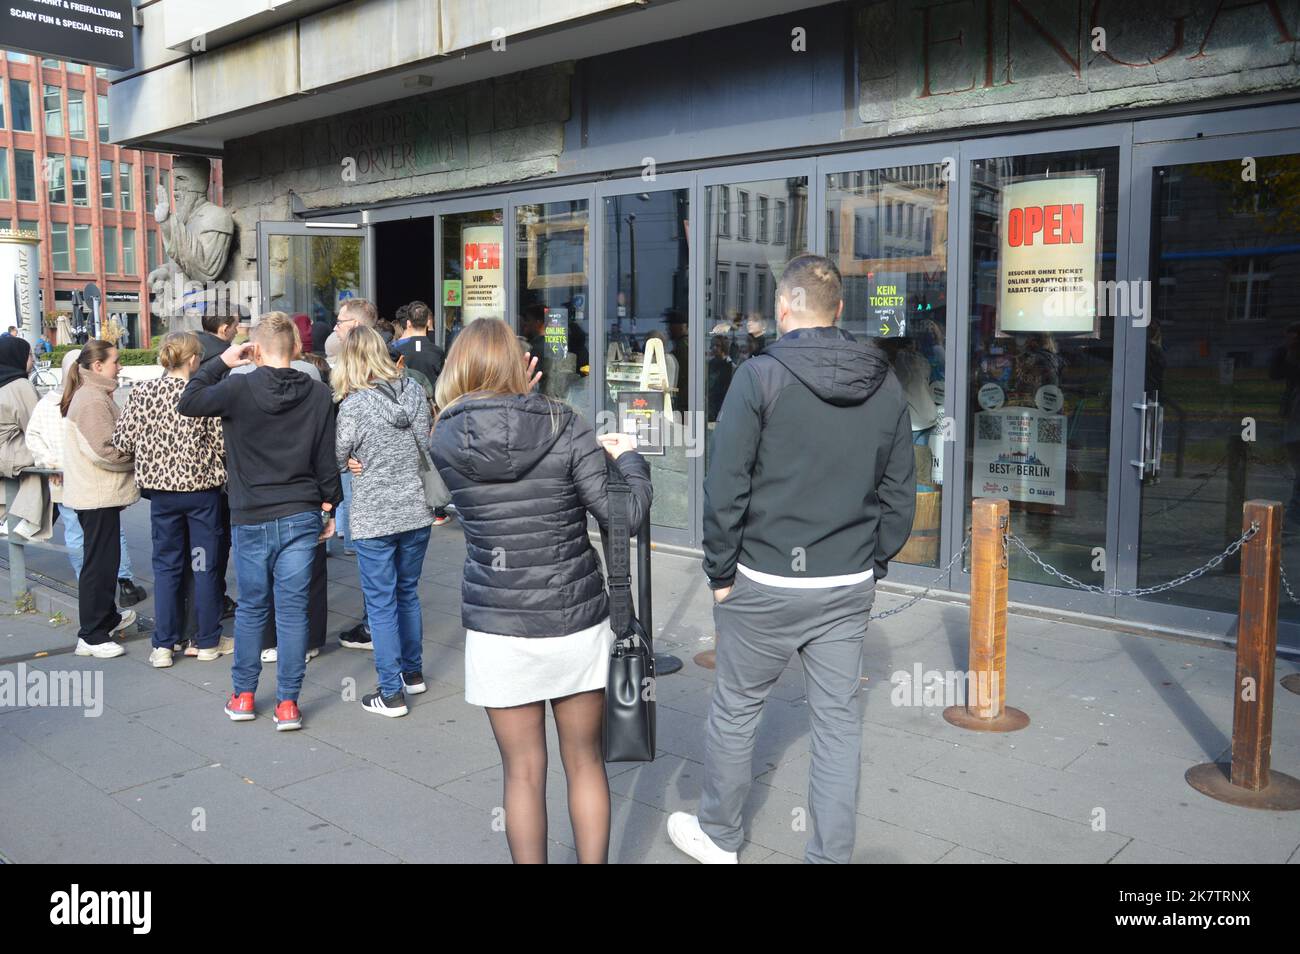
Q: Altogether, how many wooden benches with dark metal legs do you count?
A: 0